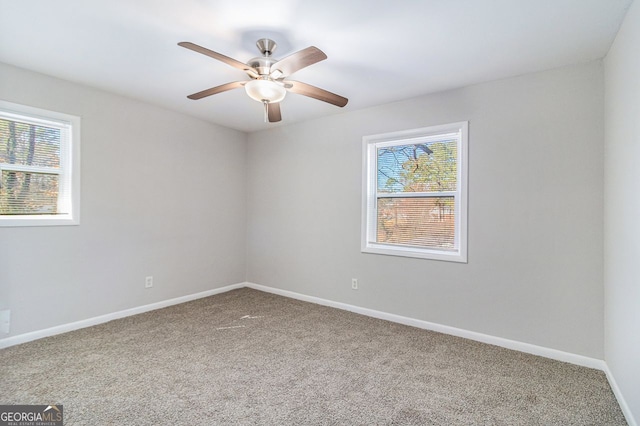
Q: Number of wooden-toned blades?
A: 5